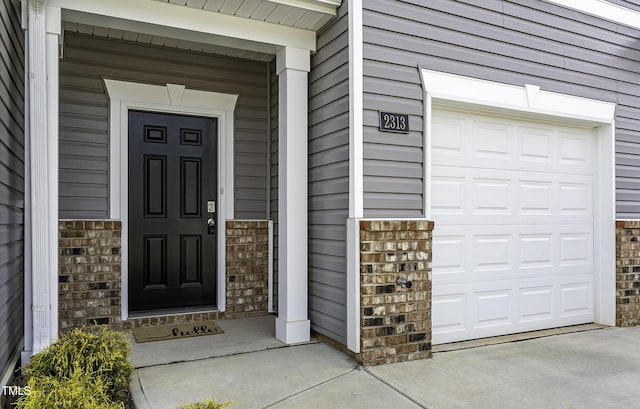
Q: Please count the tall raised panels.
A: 4